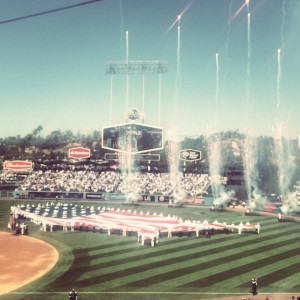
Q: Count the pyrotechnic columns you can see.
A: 5